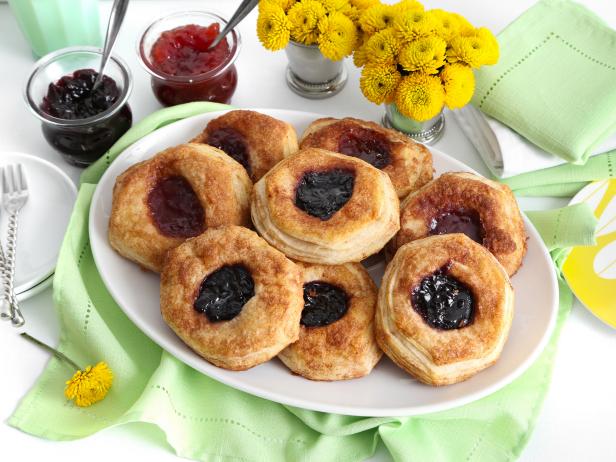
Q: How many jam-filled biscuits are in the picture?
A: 8